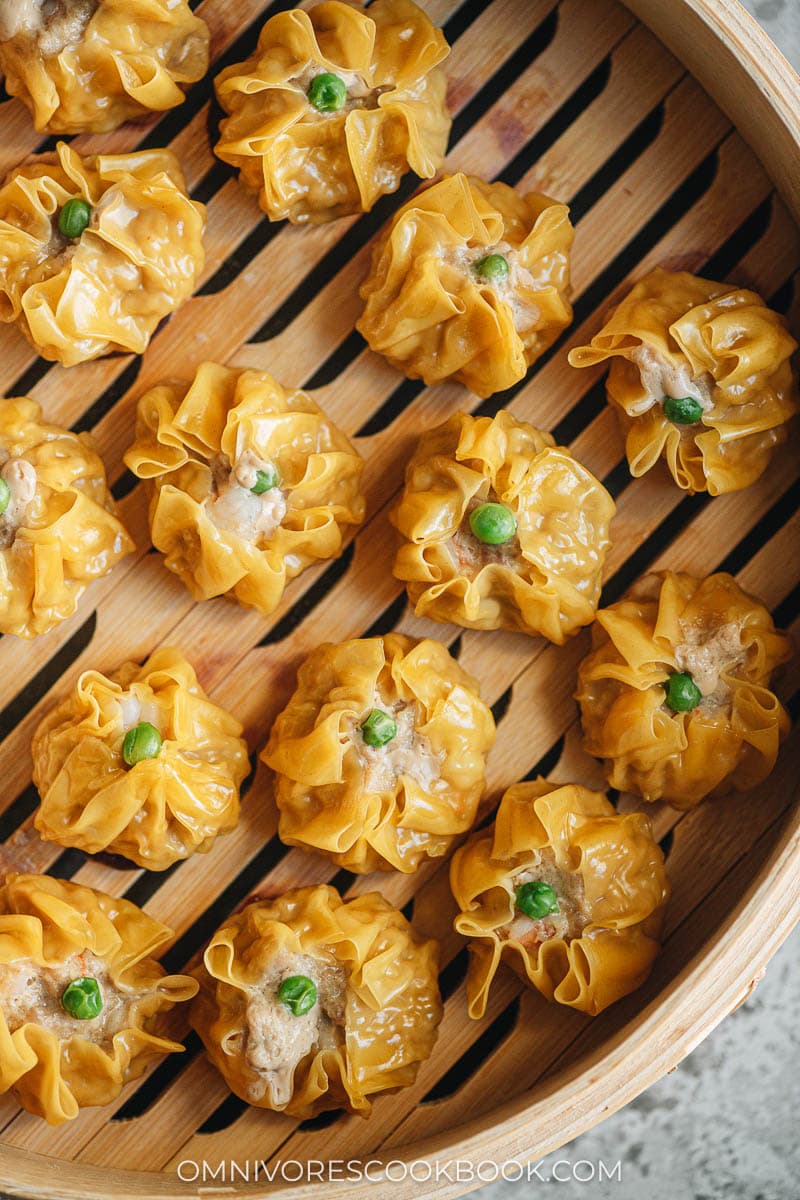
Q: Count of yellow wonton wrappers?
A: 14